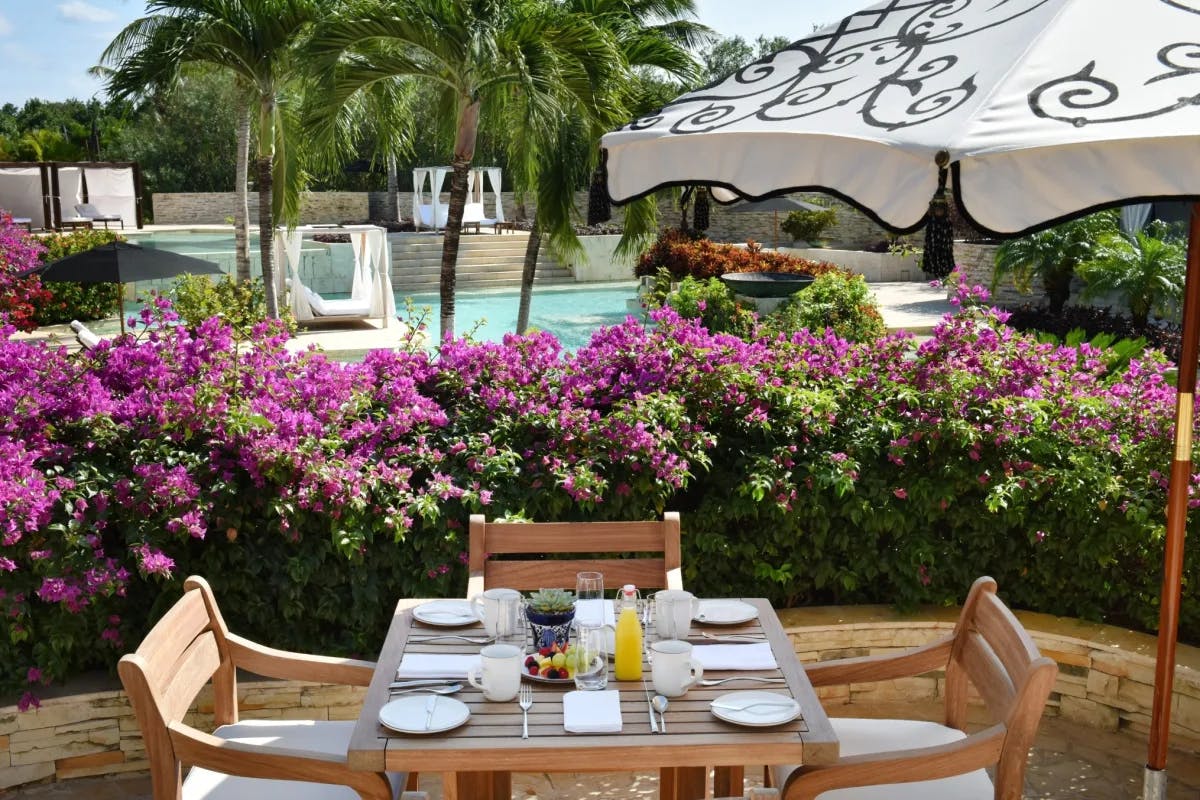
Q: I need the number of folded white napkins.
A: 4